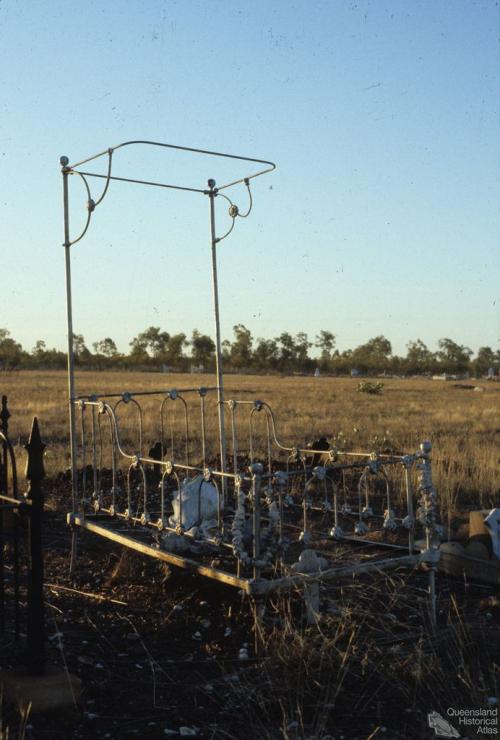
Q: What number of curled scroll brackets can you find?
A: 2